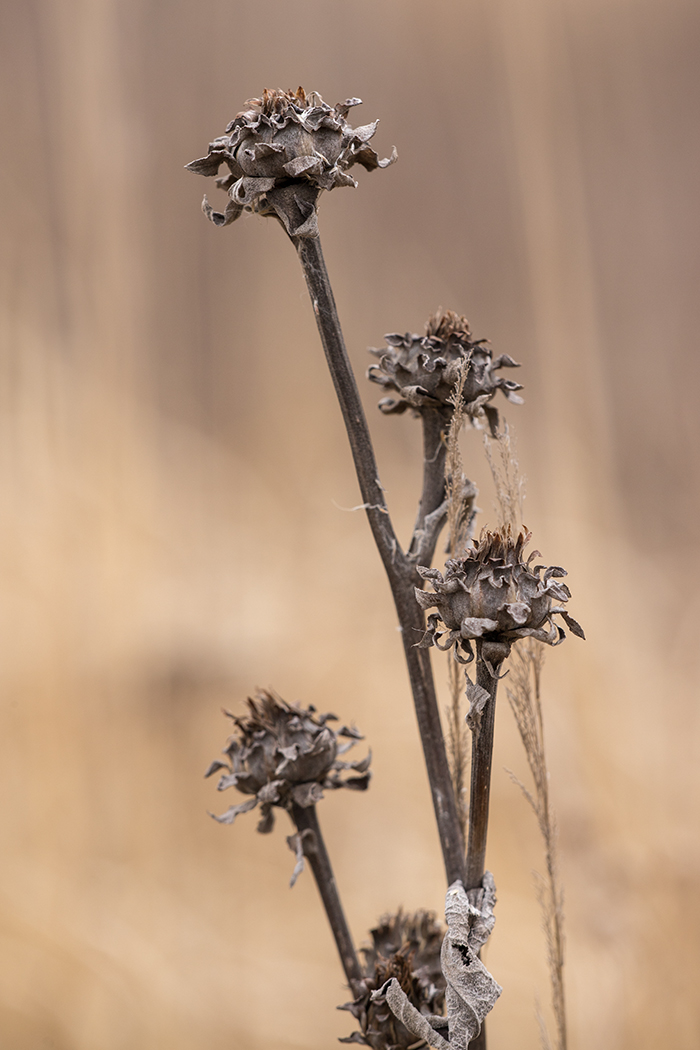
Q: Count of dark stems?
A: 4